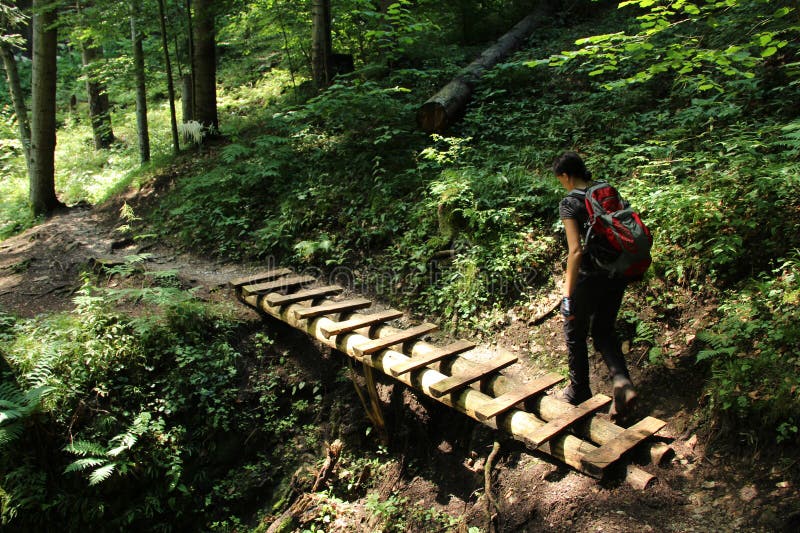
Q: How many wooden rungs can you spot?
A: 11